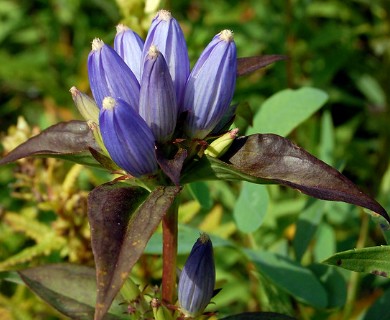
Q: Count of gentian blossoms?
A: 7